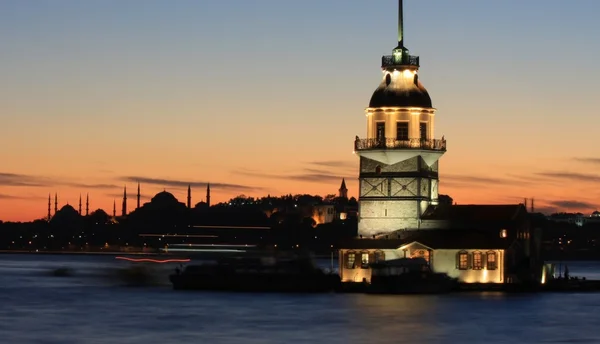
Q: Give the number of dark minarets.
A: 9